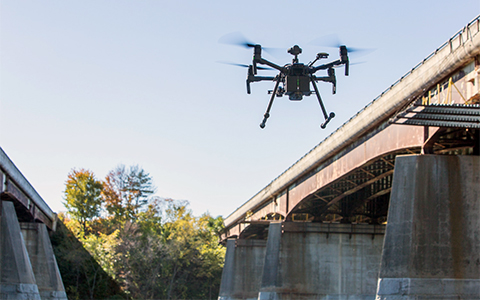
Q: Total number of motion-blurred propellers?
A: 4